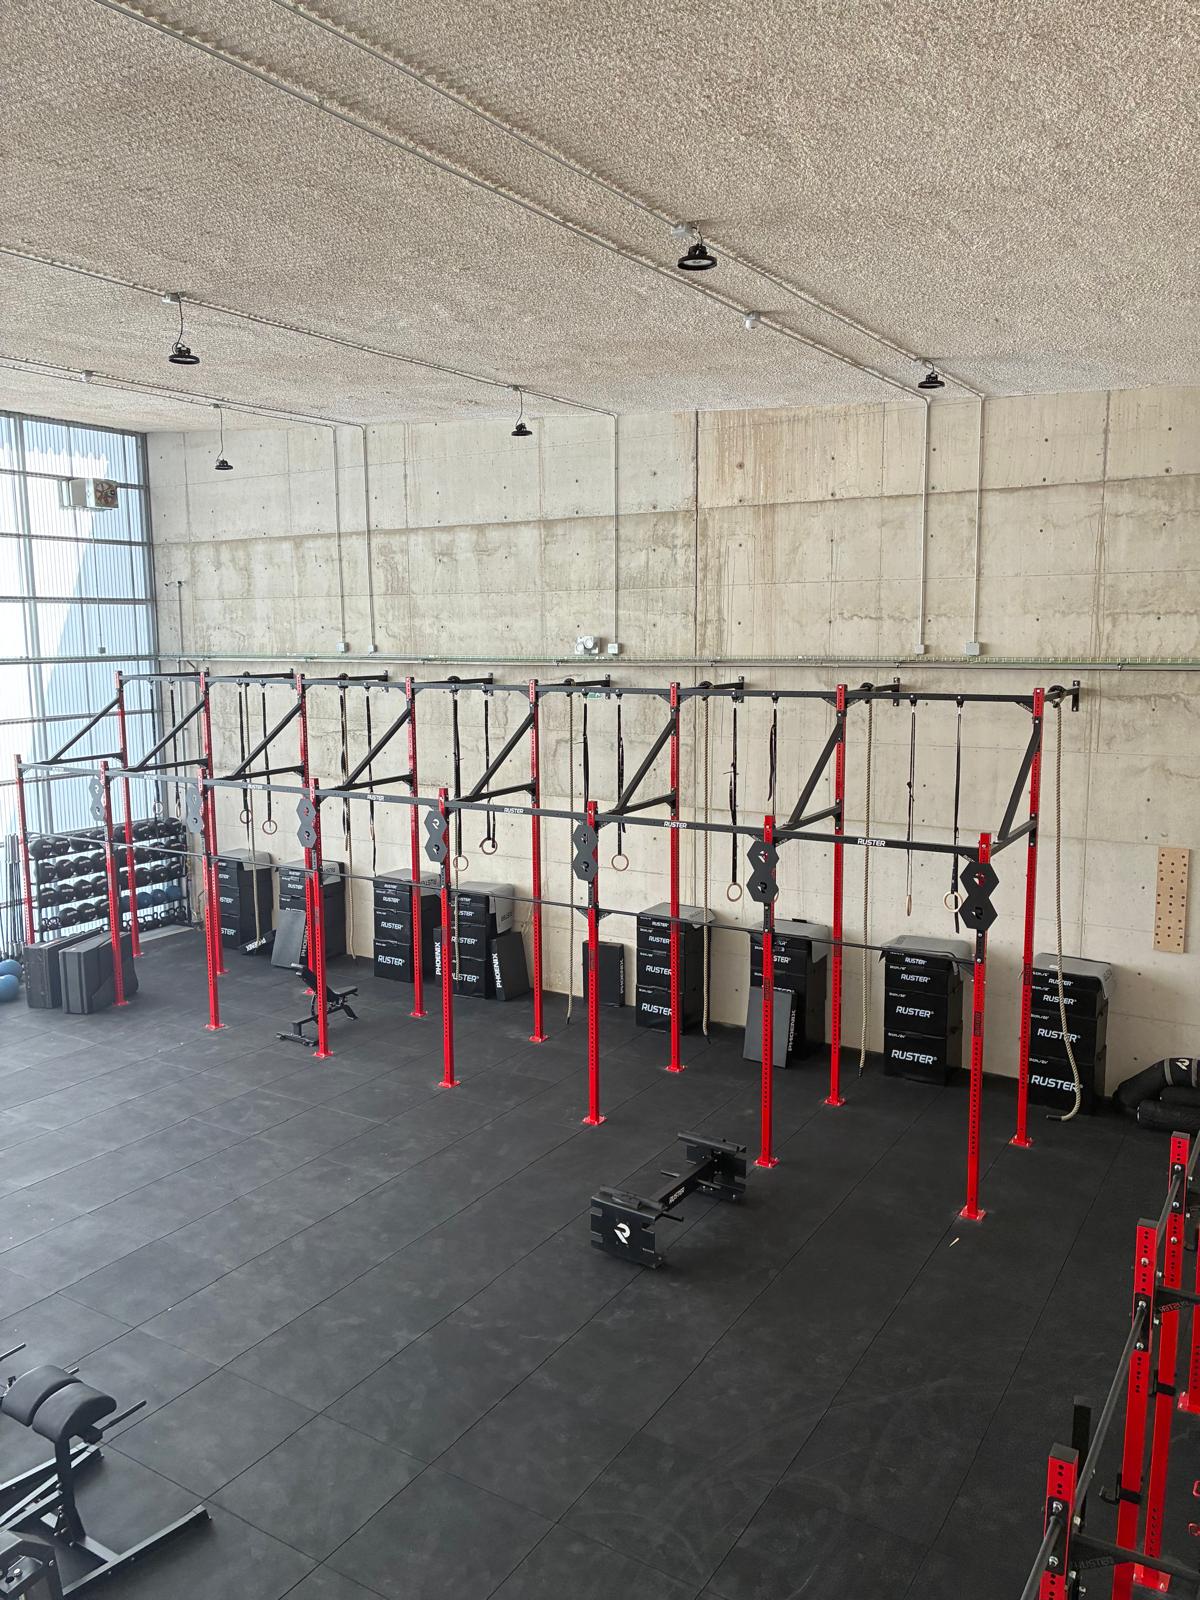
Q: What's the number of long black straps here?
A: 14